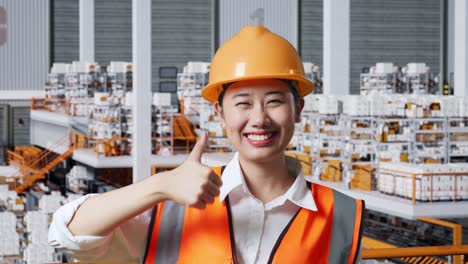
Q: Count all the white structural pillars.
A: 4